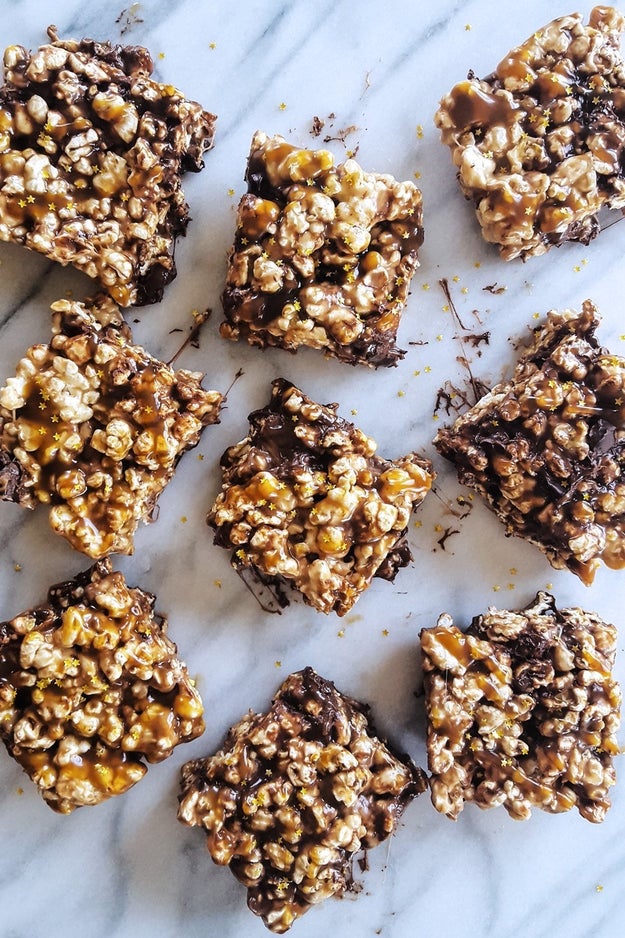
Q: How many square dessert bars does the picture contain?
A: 9